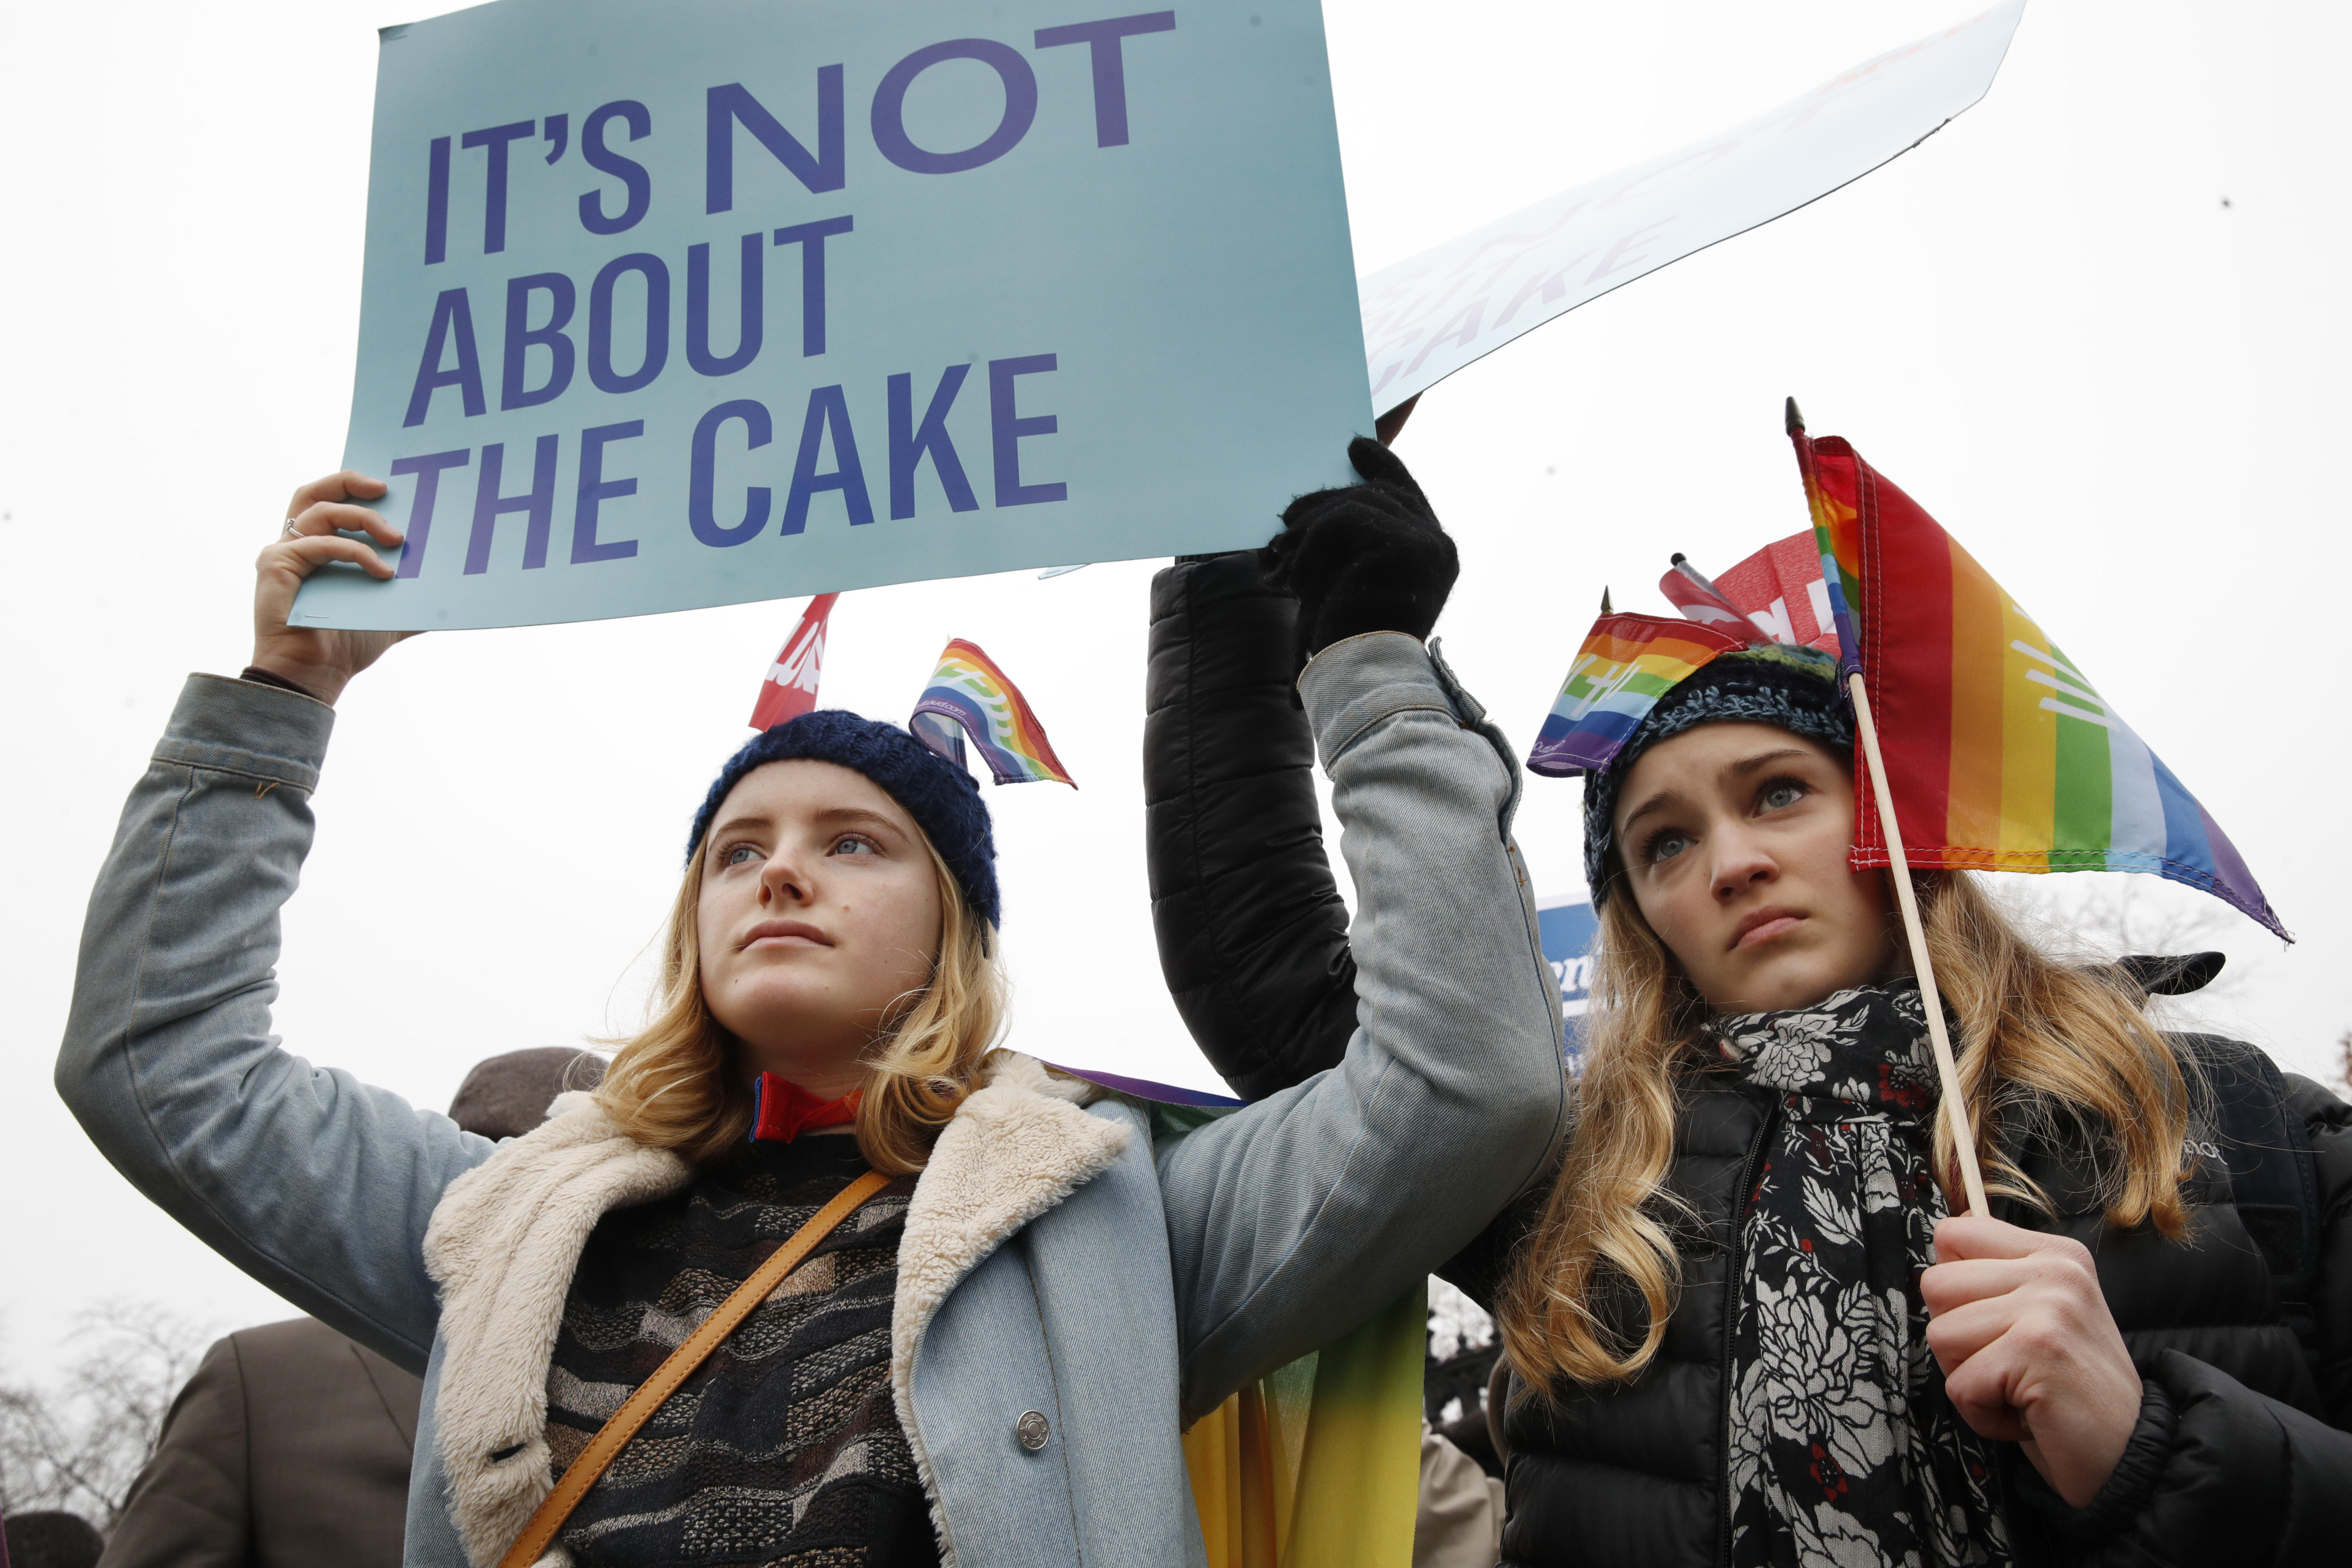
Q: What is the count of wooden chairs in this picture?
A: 0